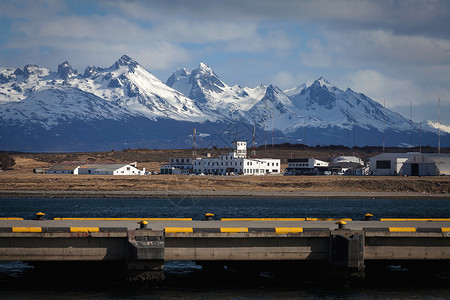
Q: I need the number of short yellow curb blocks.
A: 7